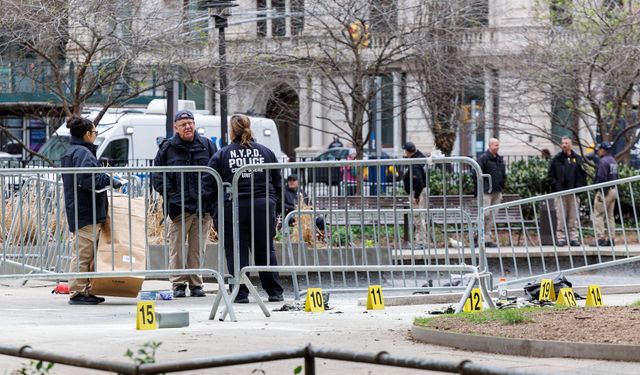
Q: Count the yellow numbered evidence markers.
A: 7